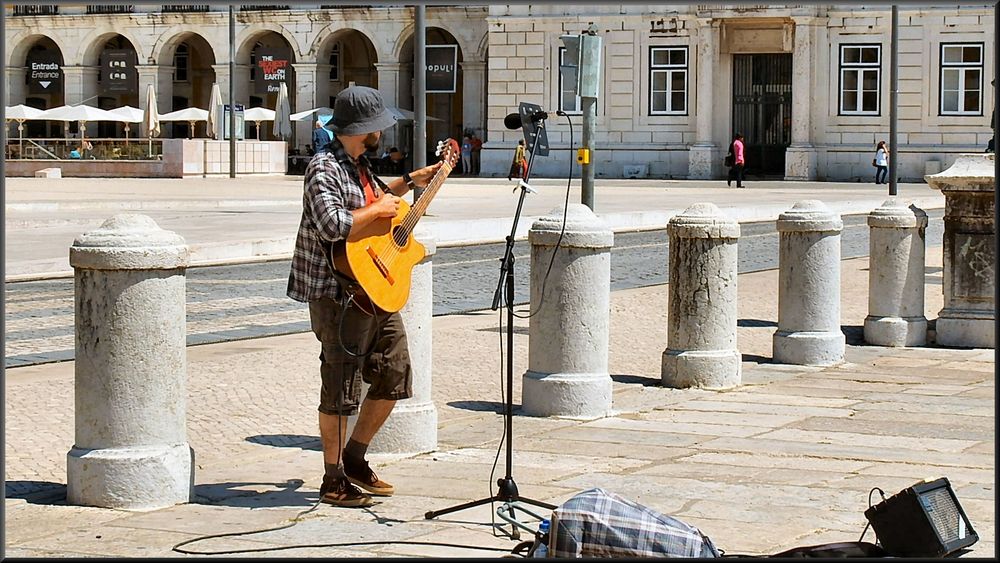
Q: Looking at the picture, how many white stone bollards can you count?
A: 6